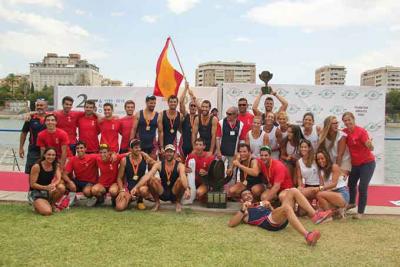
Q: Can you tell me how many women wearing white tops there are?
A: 8